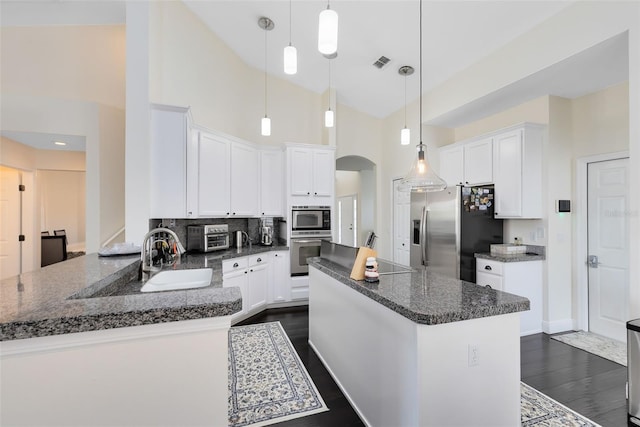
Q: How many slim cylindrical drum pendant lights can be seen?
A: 5